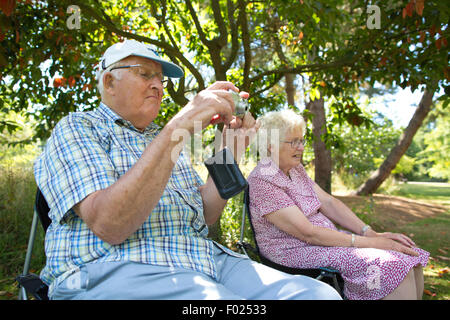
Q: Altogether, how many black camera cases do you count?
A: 1